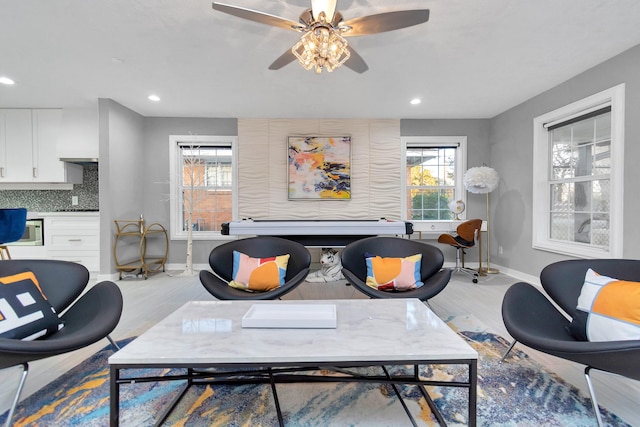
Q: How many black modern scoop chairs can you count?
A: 4